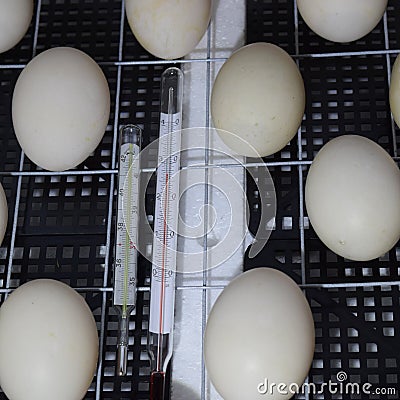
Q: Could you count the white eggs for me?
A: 10